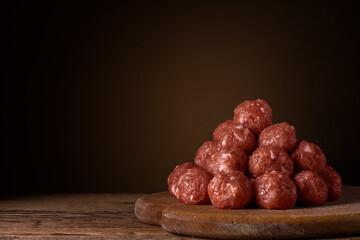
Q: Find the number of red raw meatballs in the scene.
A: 13